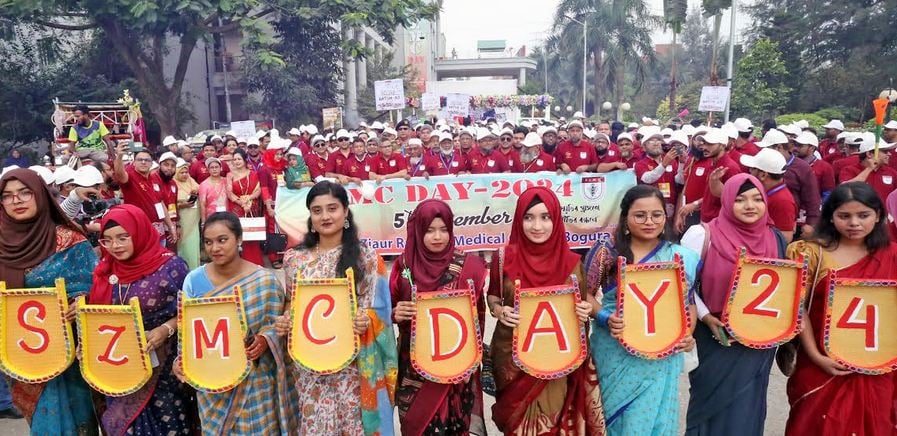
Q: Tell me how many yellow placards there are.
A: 9